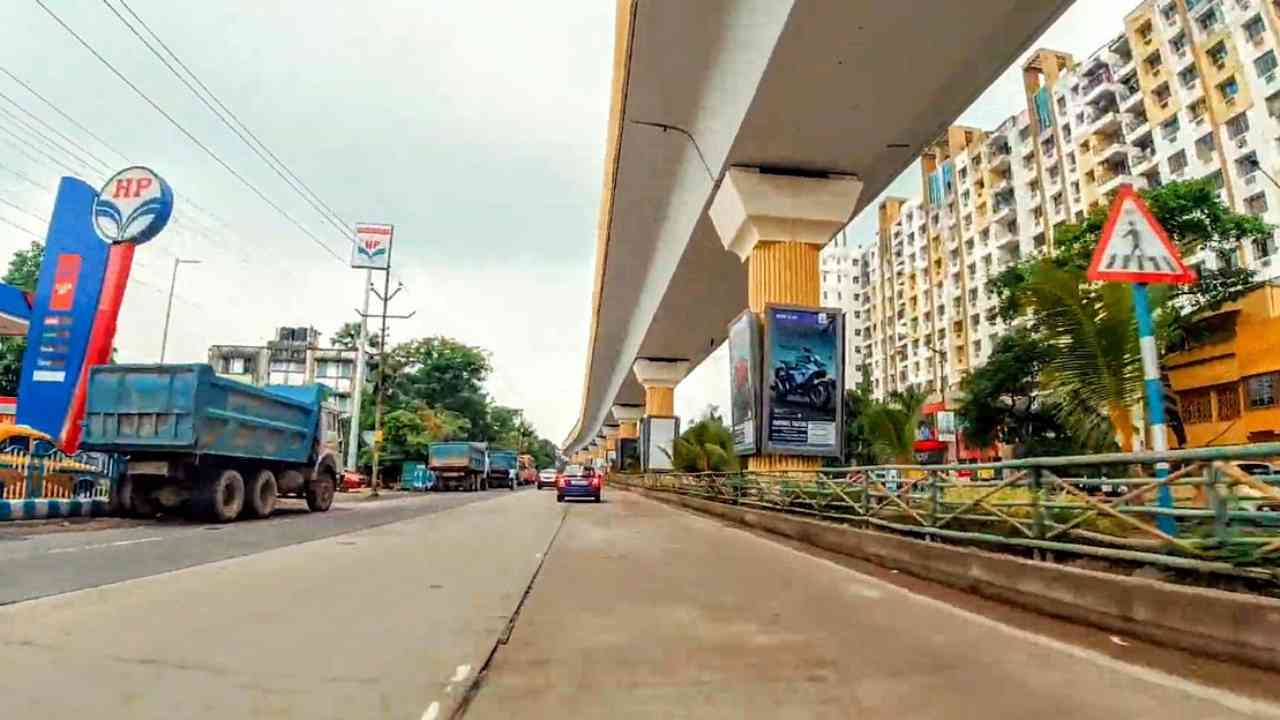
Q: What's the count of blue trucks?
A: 3